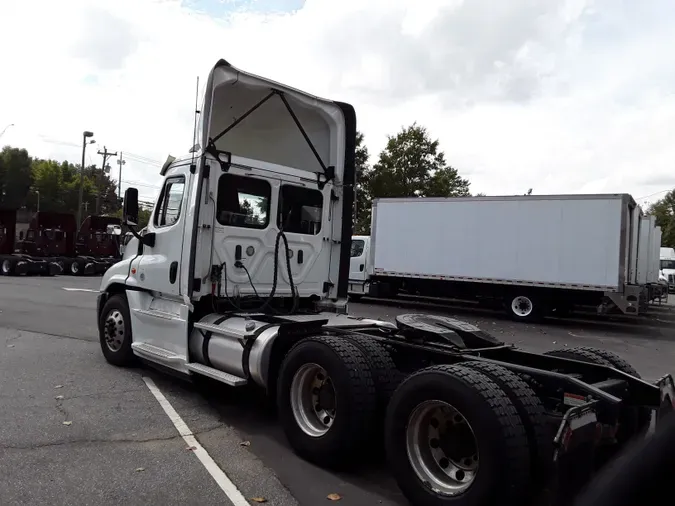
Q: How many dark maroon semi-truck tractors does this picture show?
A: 3